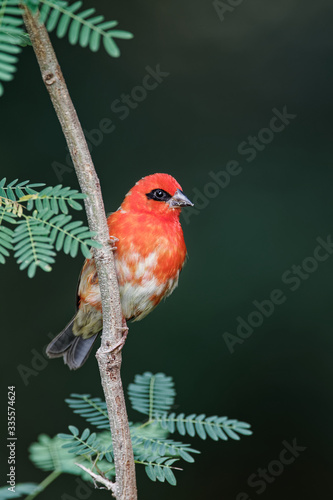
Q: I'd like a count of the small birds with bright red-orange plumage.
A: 1